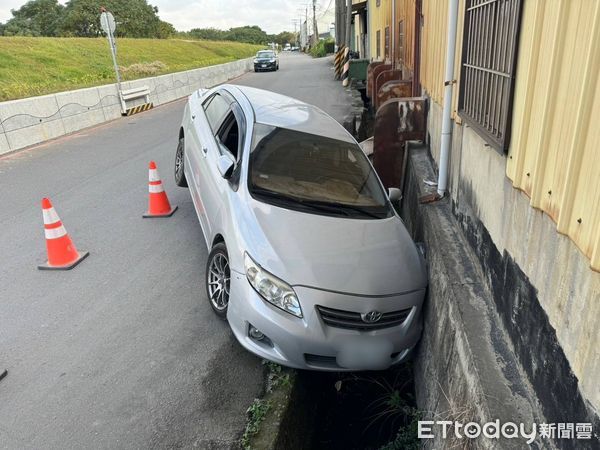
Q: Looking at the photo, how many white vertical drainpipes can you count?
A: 2